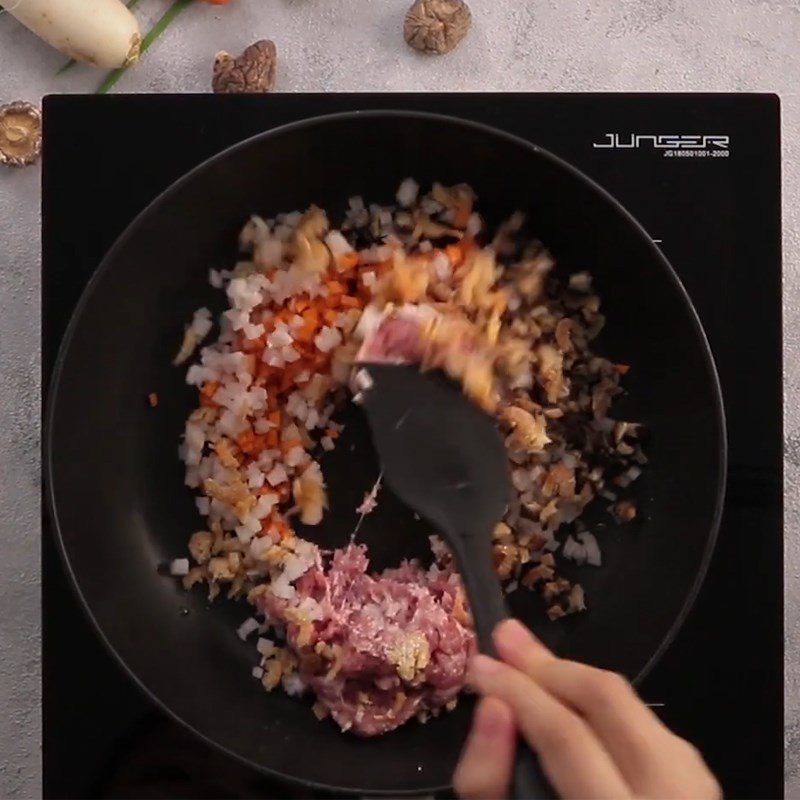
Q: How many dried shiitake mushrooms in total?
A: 3